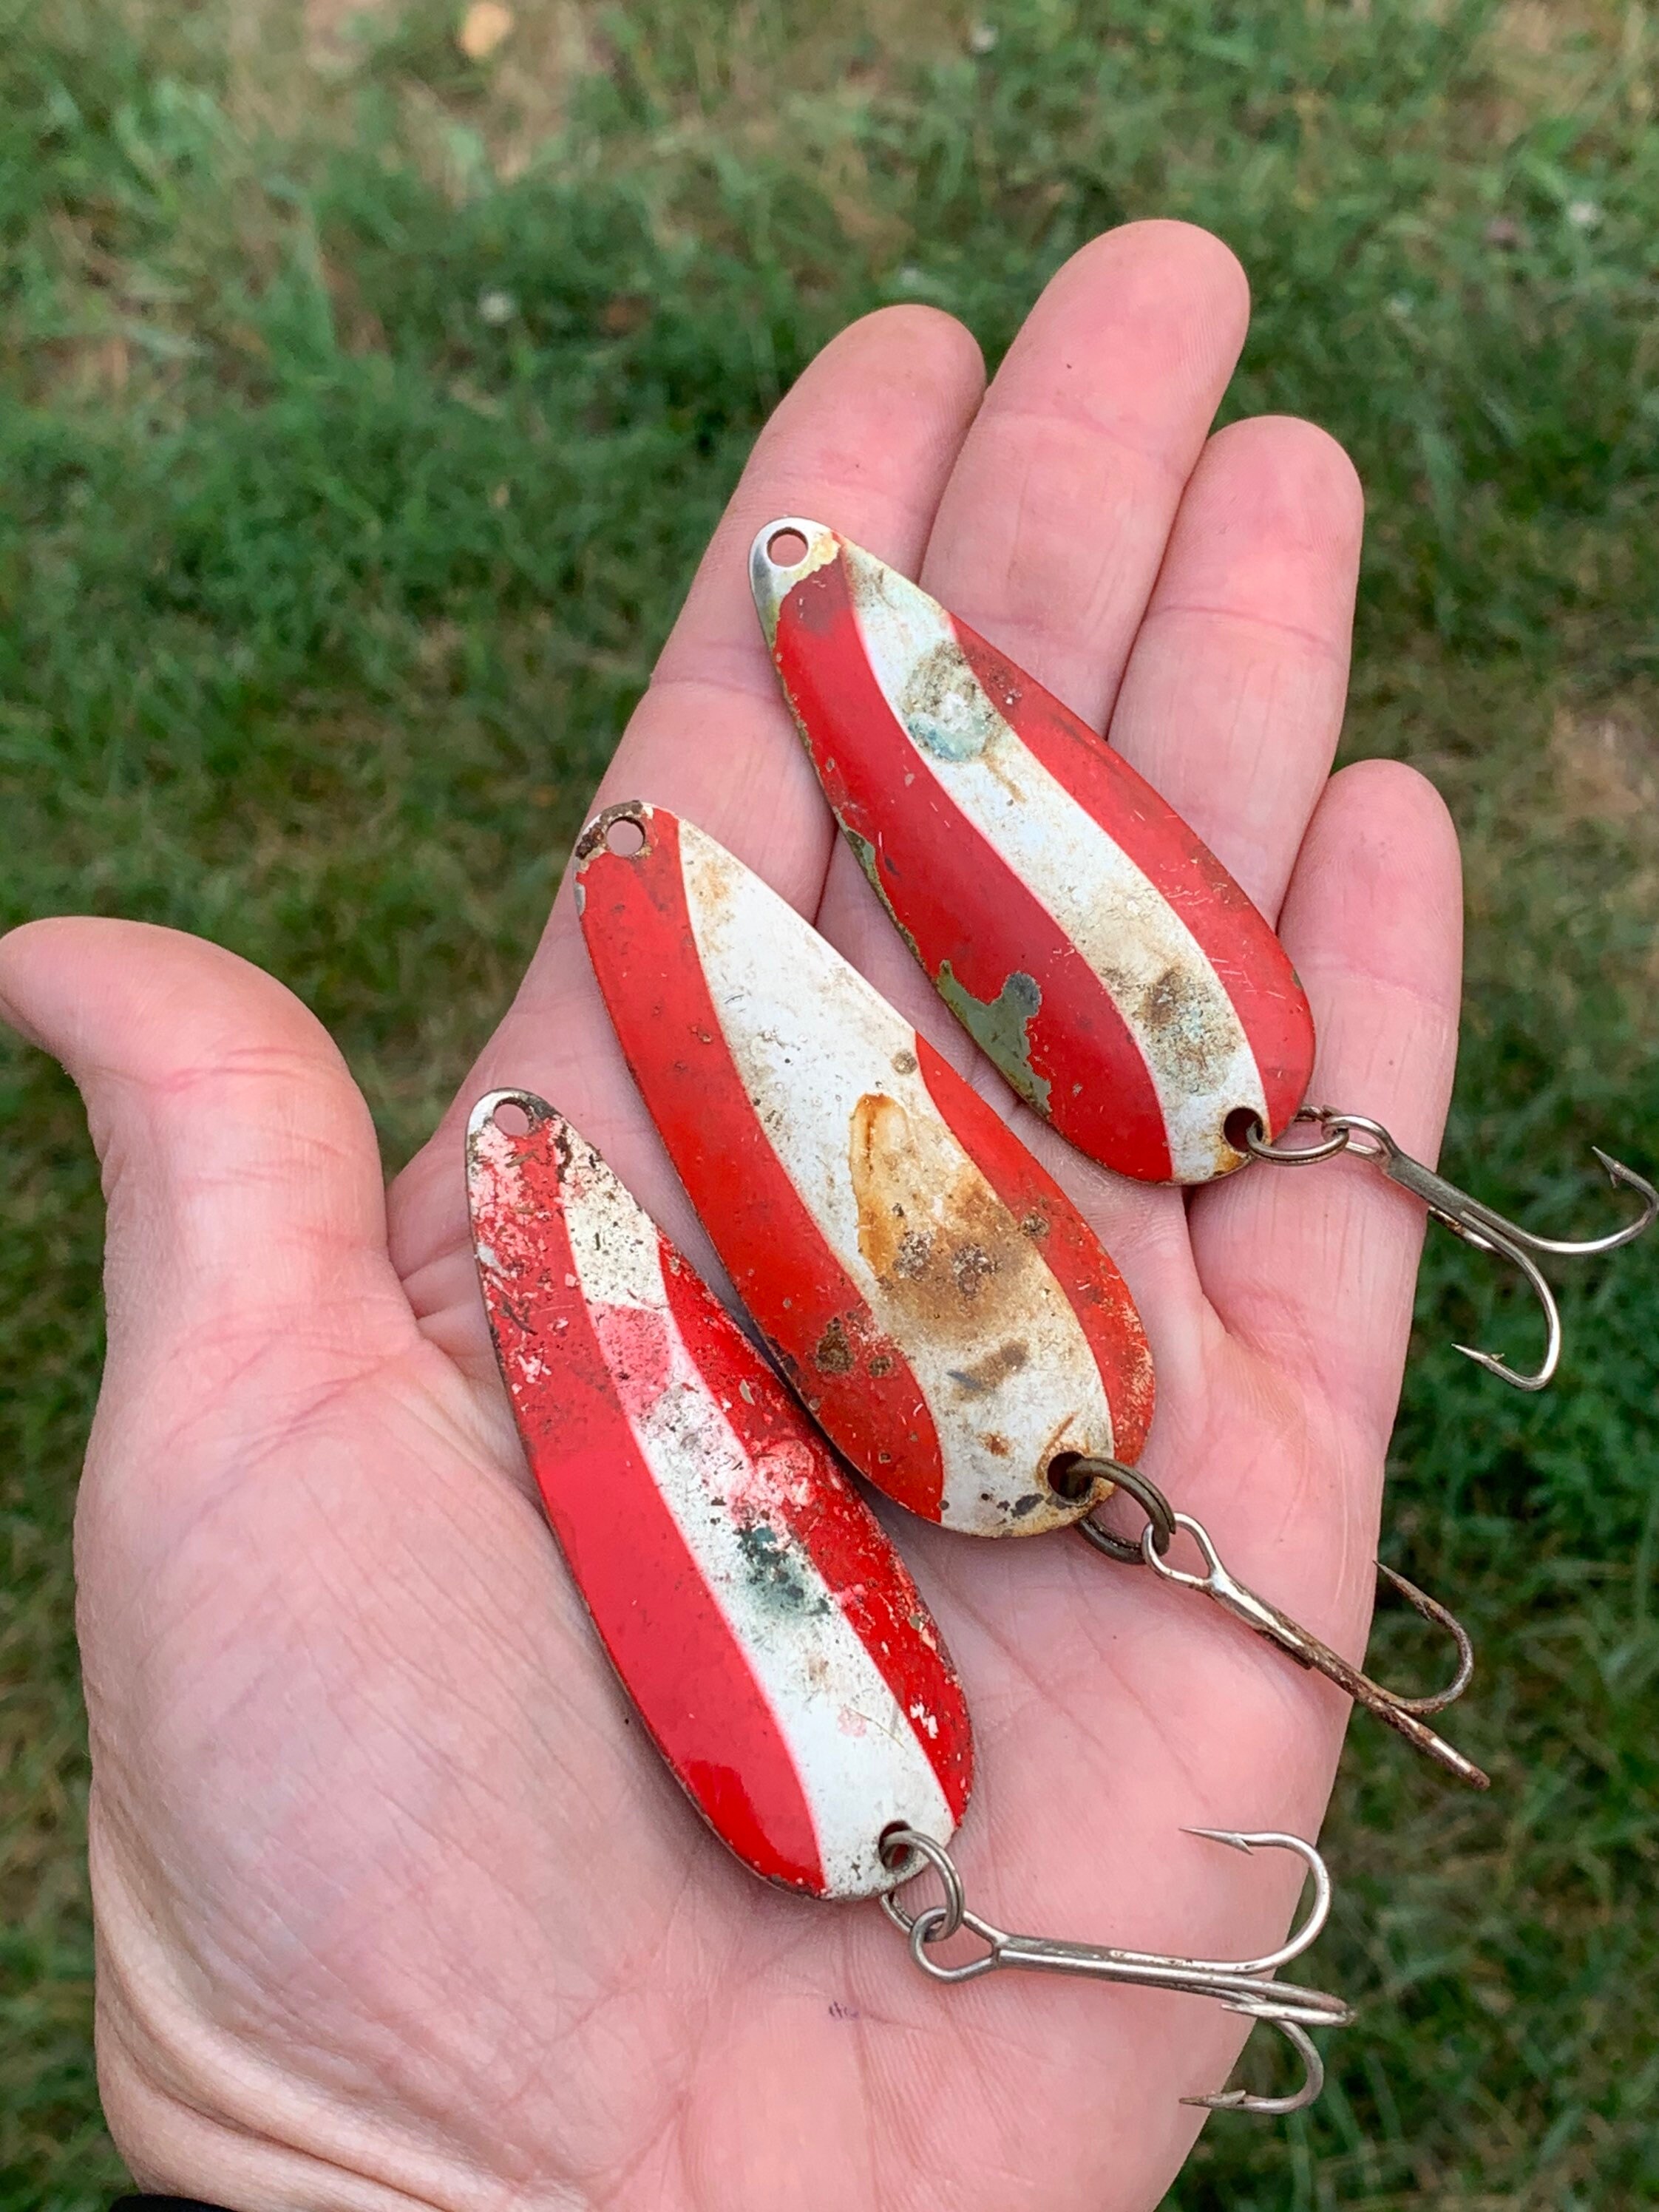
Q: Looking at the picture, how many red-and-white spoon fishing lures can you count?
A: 3